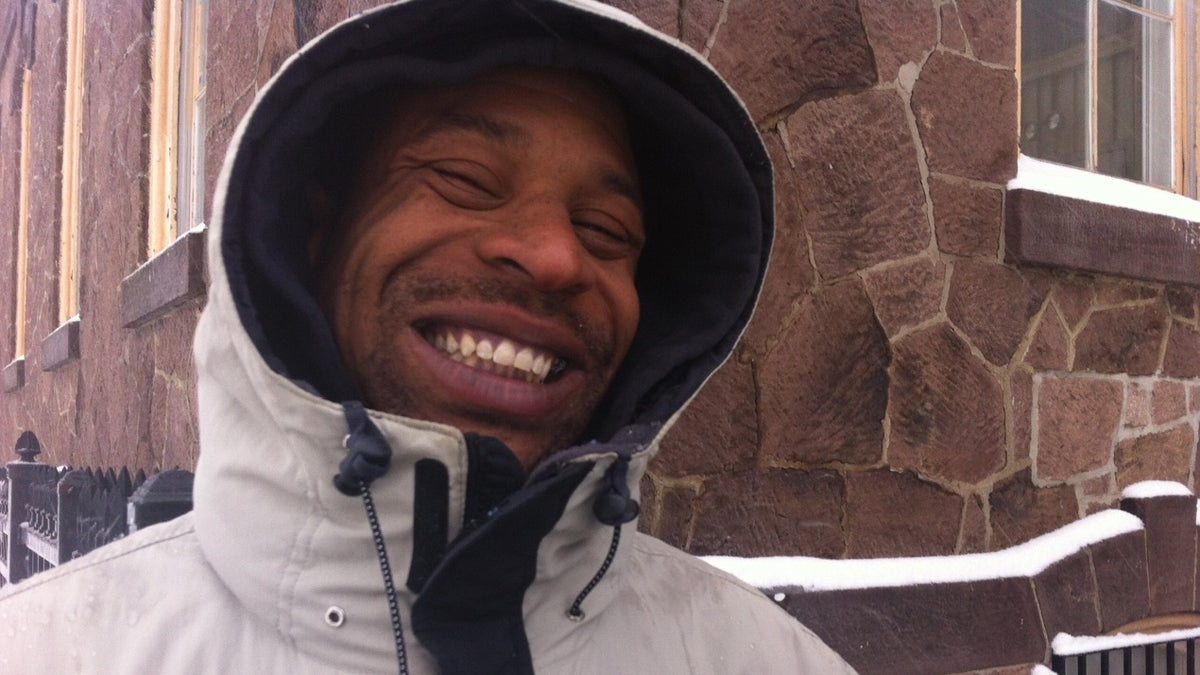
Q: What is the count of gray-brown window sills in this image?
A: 4